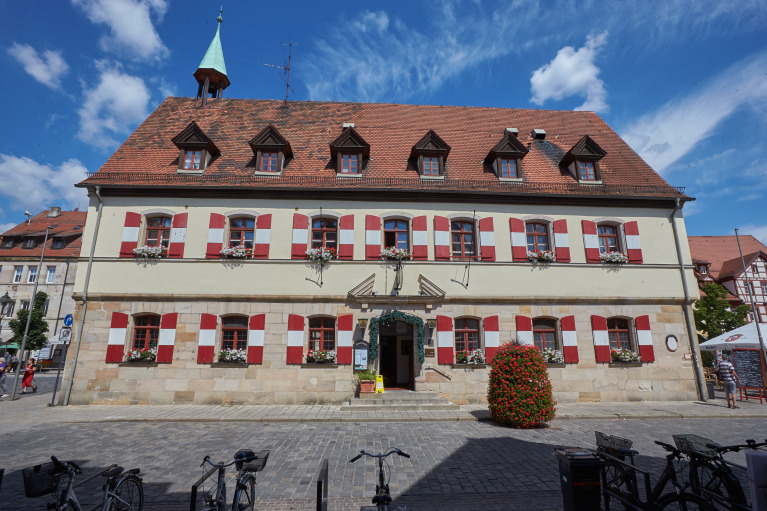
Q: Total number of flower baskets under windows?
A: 12